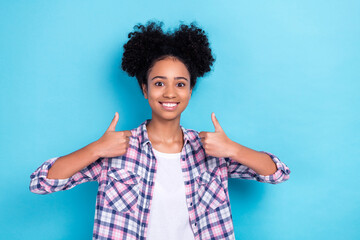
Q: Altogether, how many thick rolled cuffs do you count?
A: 2